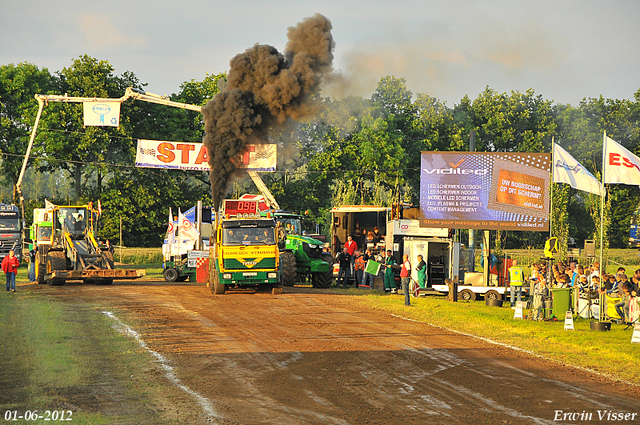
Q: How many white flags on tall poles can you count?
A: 2